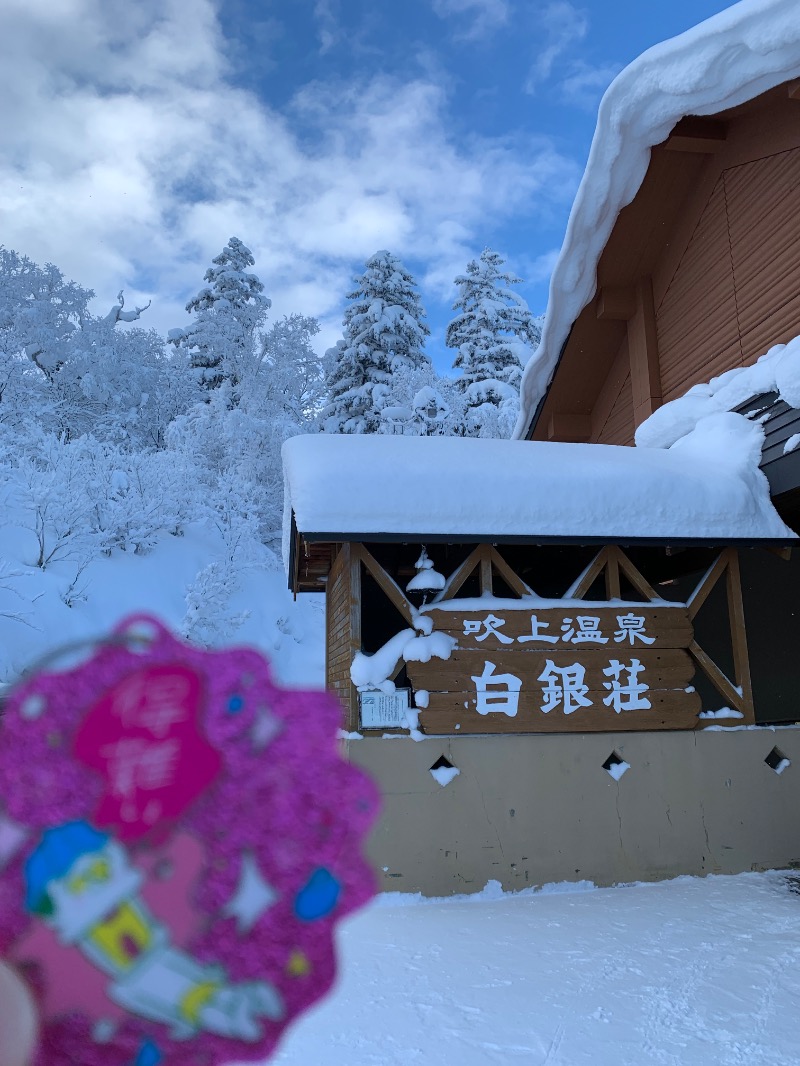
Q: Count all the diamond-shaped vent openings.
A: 3